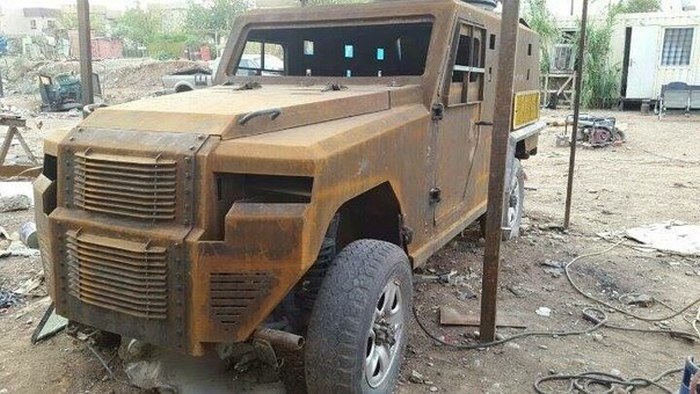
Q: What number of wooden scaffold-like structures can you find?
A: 2